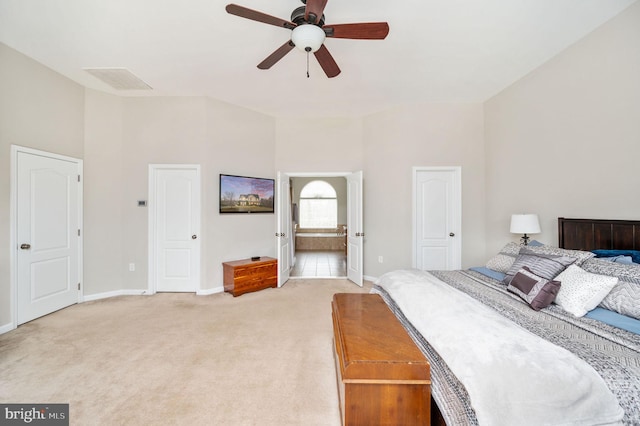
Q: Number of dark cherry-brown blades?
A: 5